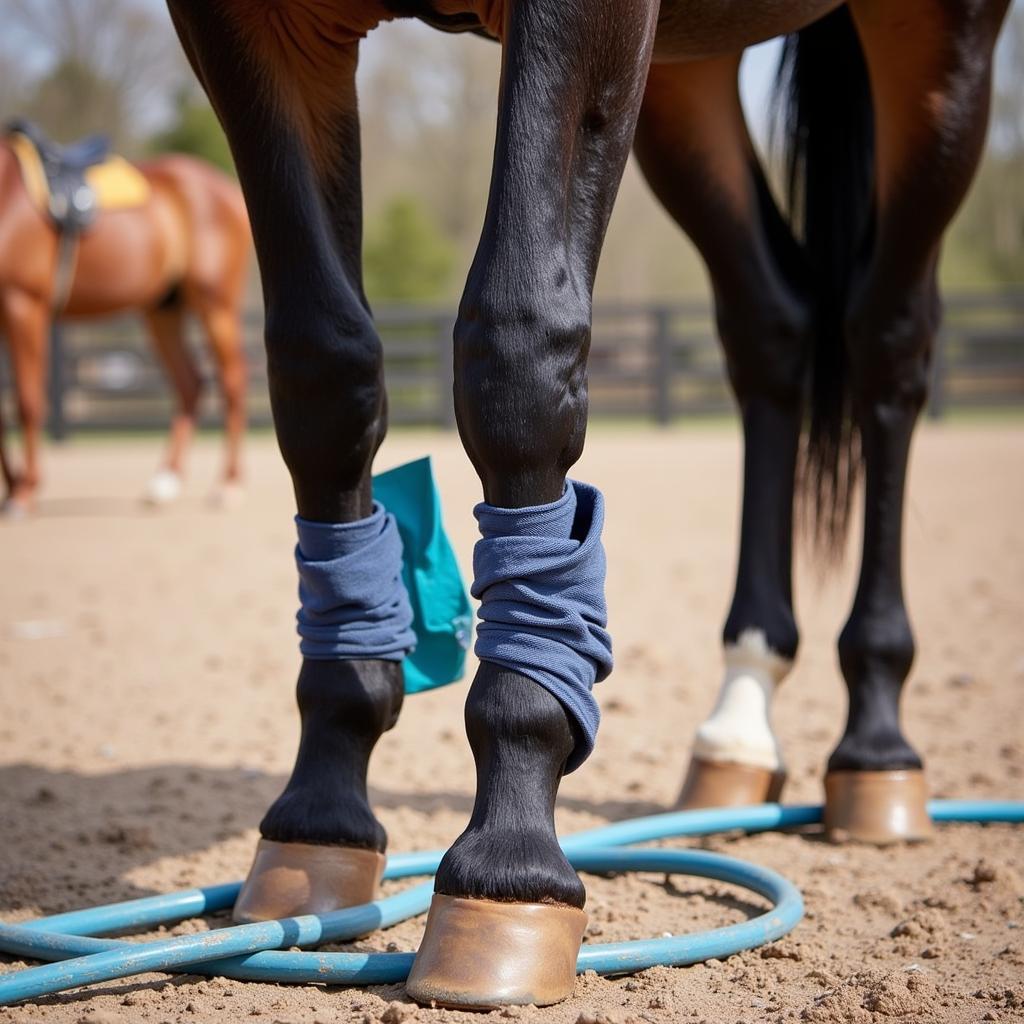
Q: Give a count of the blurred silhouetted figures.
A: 1